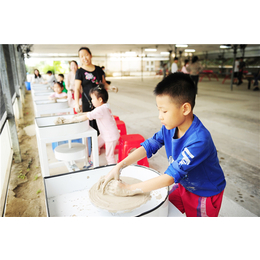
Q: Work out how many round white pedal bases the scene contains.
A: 1